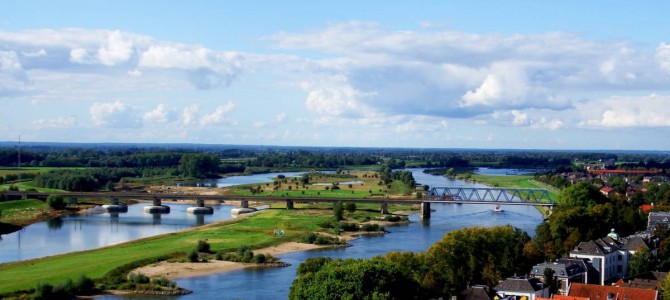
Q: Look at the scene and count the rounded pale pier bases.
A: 4